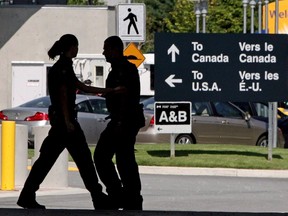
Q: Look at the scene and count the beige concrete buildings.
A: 1